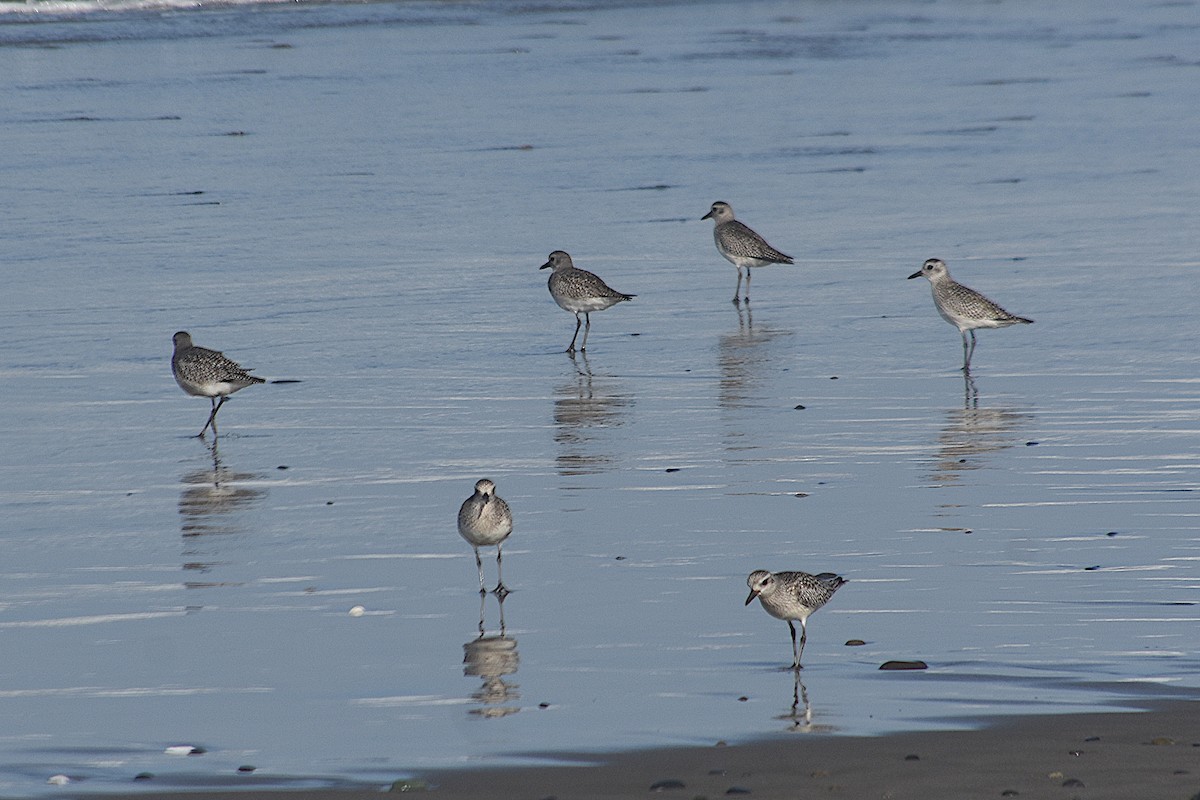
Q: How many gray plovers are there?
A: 6